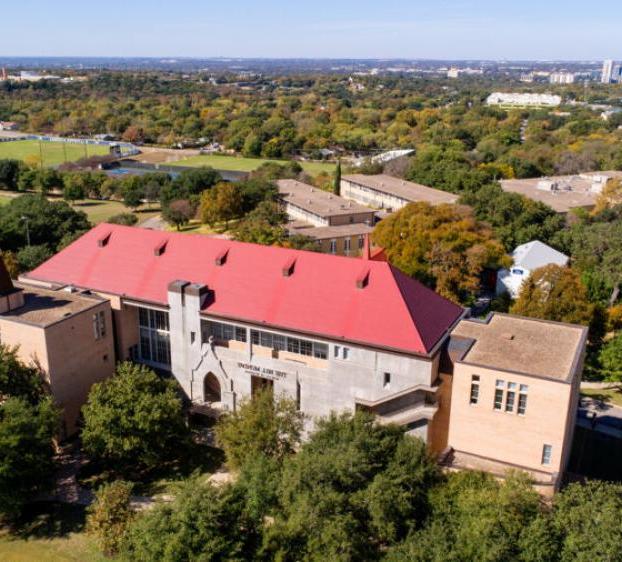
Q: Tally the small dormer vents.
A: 5